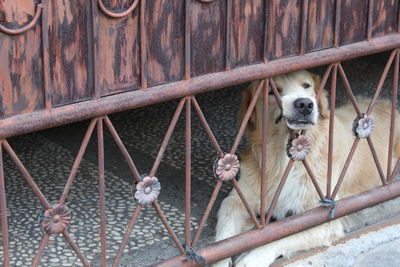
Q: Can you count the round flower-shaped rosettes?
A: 5